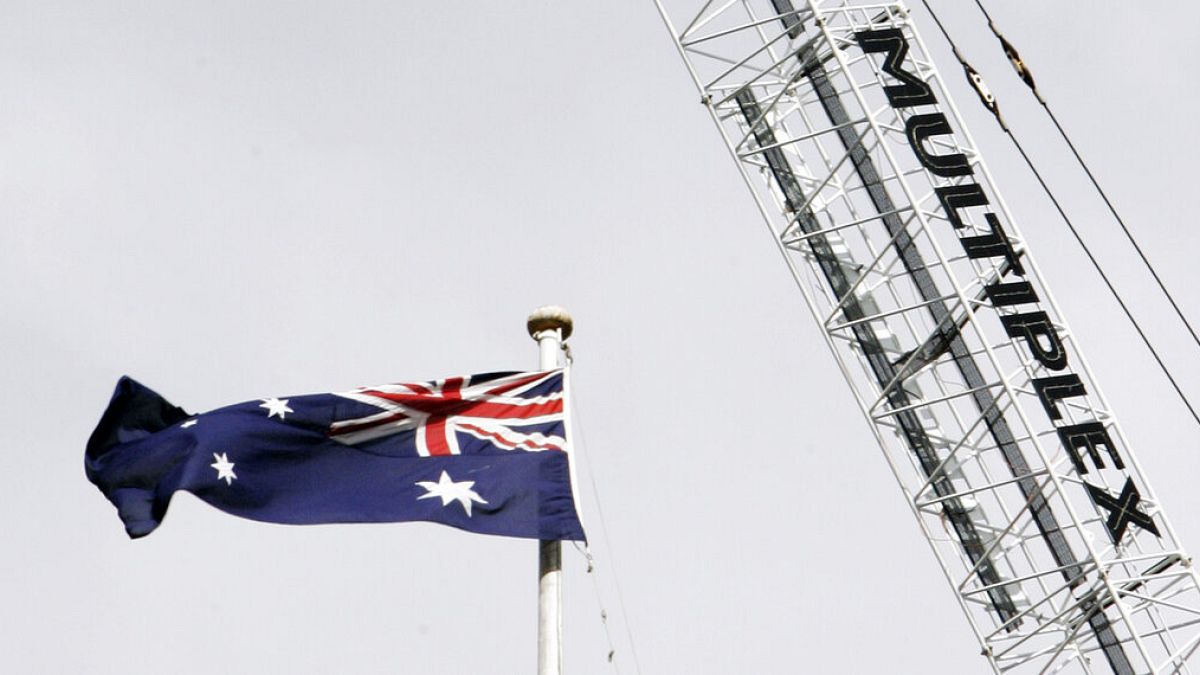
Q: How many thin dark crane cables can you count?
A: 2